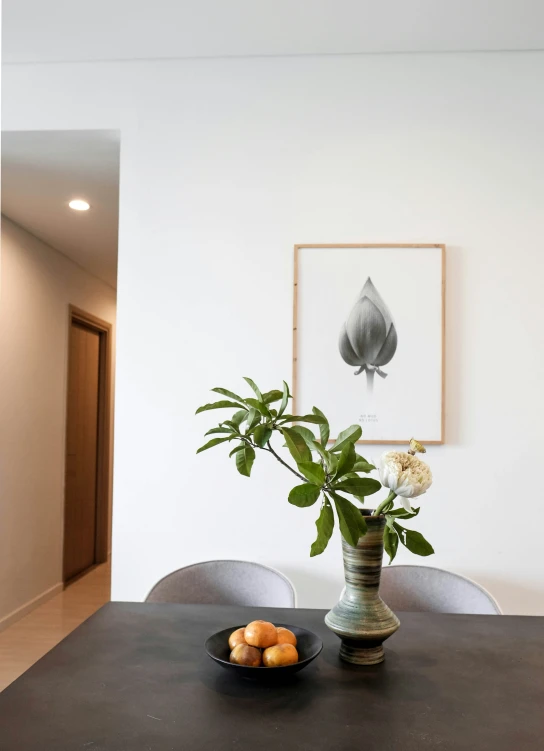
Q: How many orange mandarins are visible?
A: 5